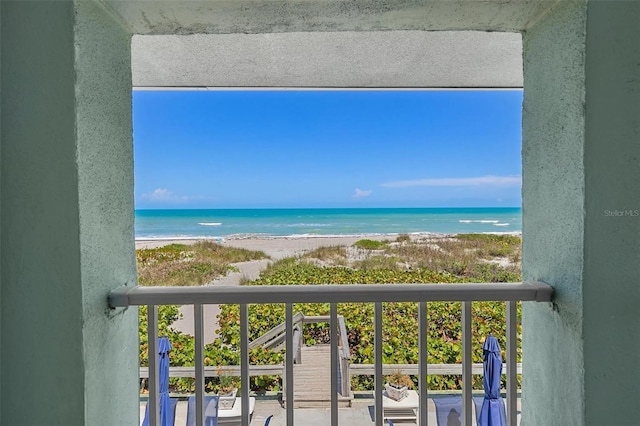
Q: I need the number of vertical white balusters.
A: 9